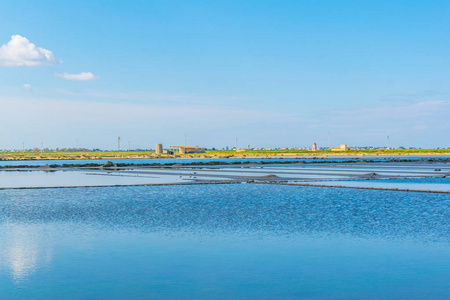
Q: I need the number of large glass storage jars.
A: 0